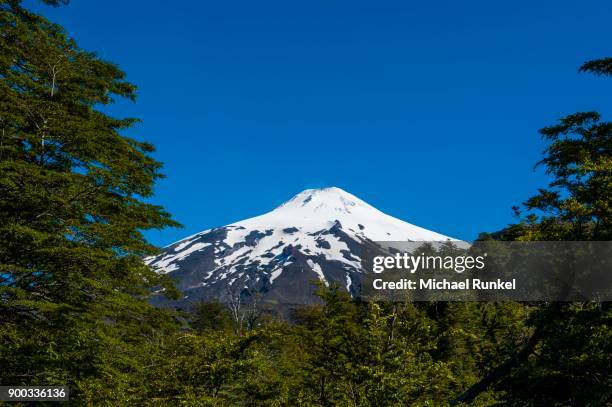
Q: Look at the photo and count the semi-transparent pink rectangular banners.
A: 0